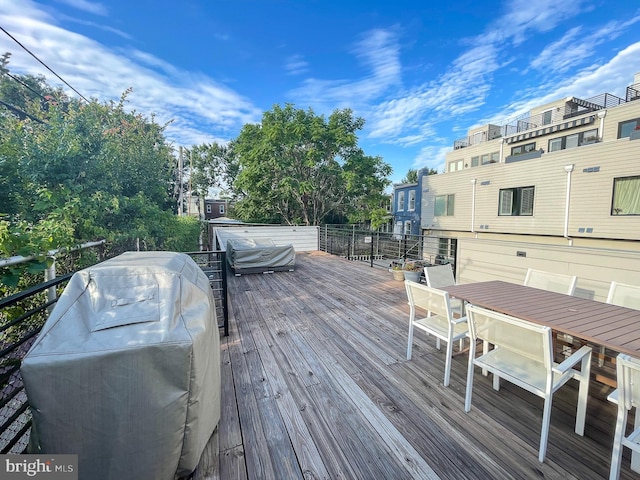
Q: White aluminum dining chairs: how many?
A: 6